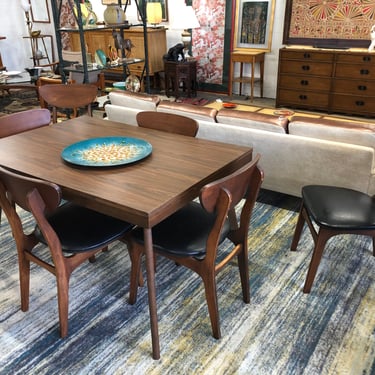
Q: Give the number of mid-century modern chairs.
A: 6